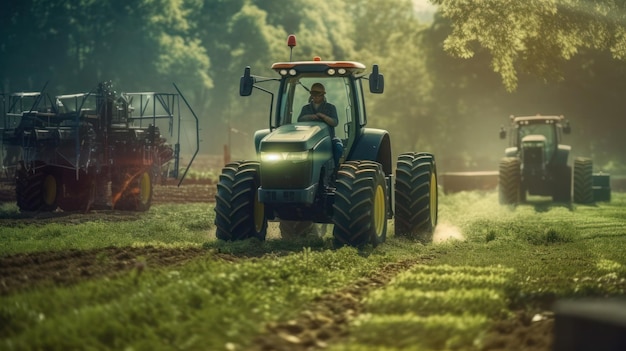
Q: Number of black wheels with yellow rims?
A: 5